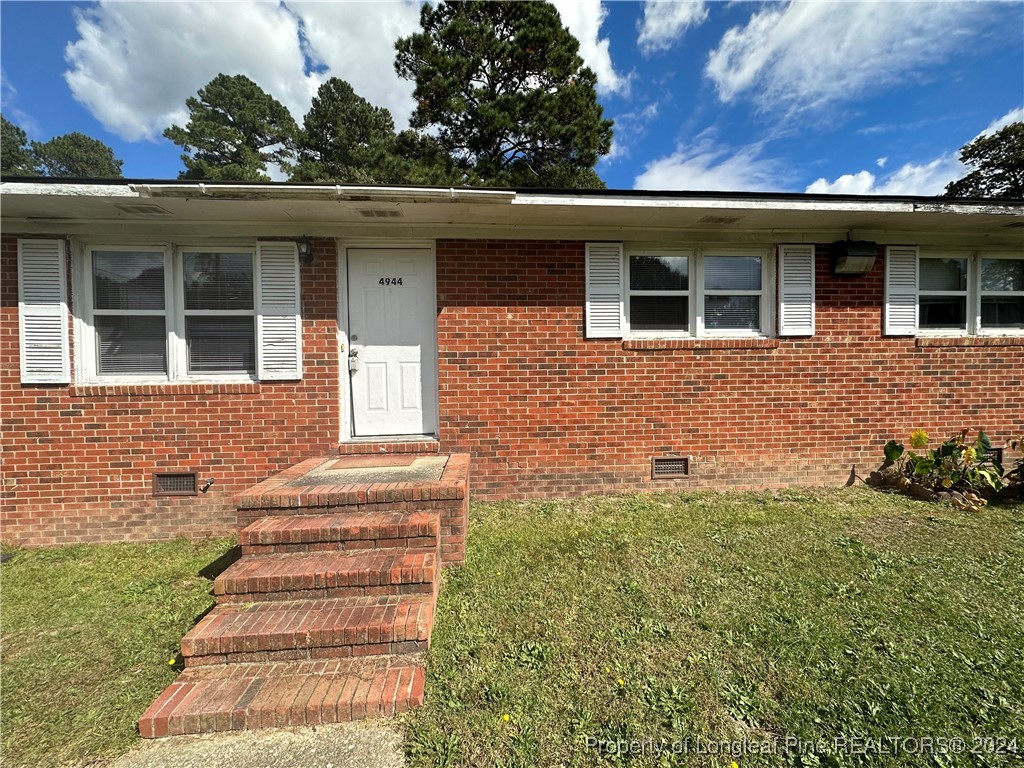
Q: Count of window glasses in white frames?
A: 12